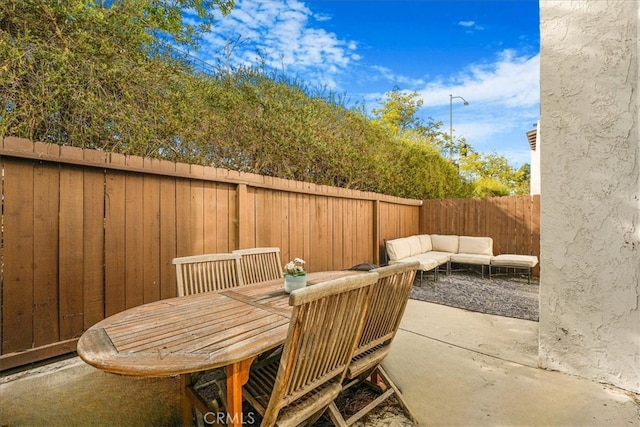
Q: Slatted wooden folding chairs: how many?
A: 4